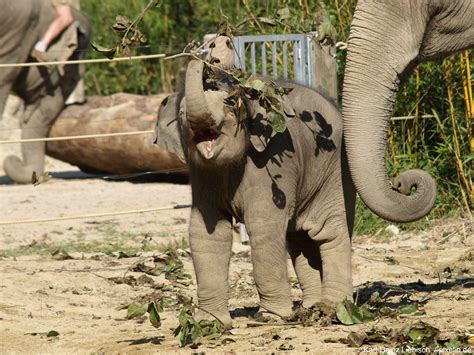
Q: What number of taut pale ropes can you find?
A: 3